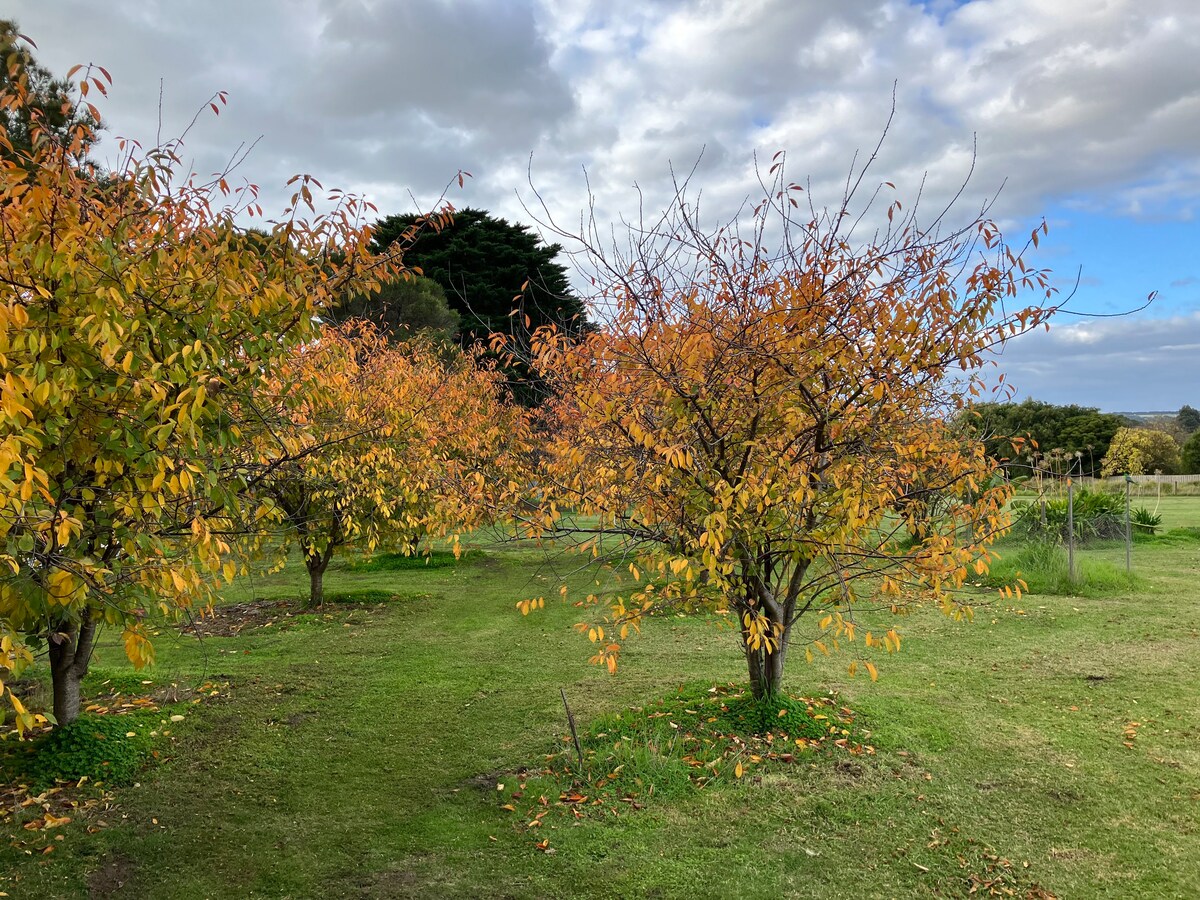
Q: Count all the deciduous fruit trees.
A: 3